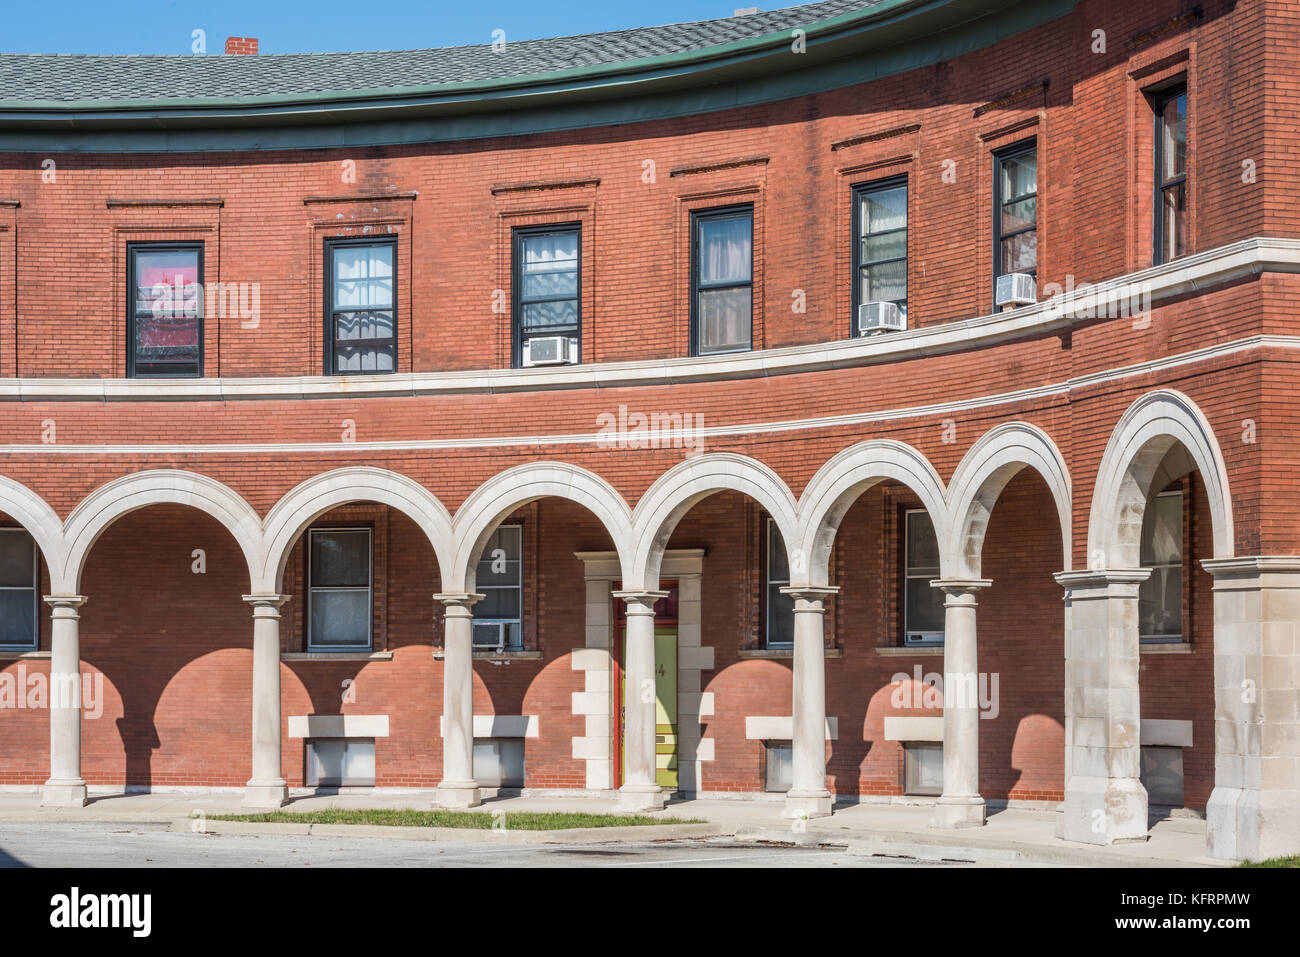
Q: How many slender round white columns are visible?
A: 6